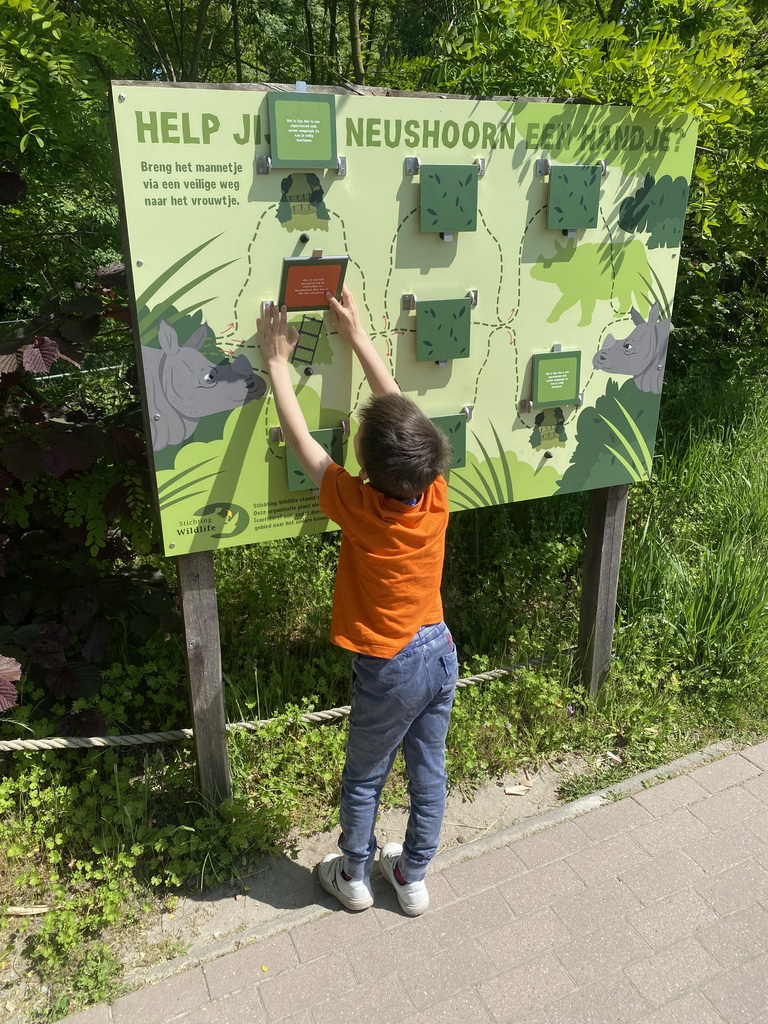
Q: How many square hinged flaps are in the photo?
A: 8